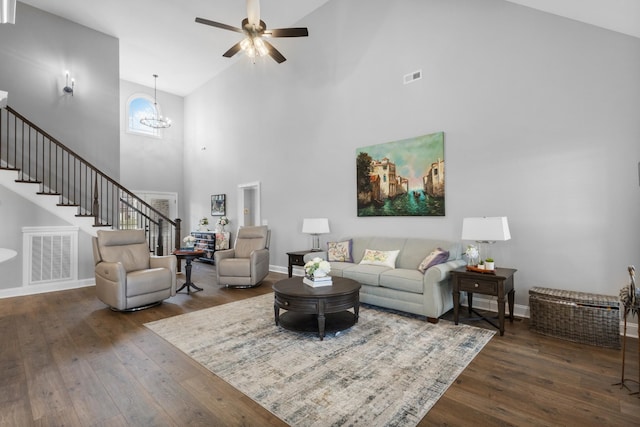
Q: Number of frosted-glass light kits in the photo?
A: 1